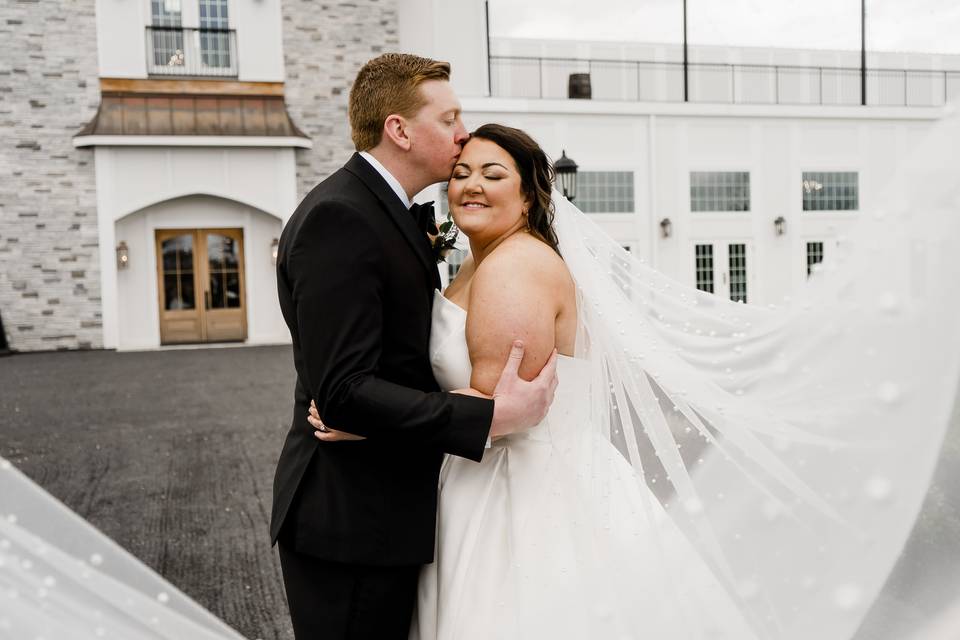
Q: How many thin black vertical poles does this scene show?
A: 3